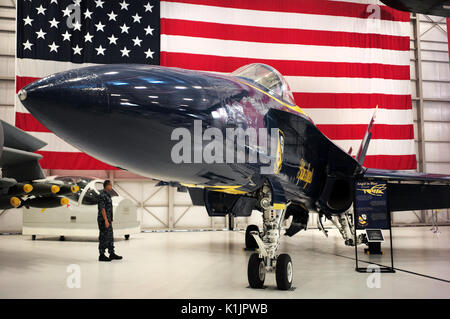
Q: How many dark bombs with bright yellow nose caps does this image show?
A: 5